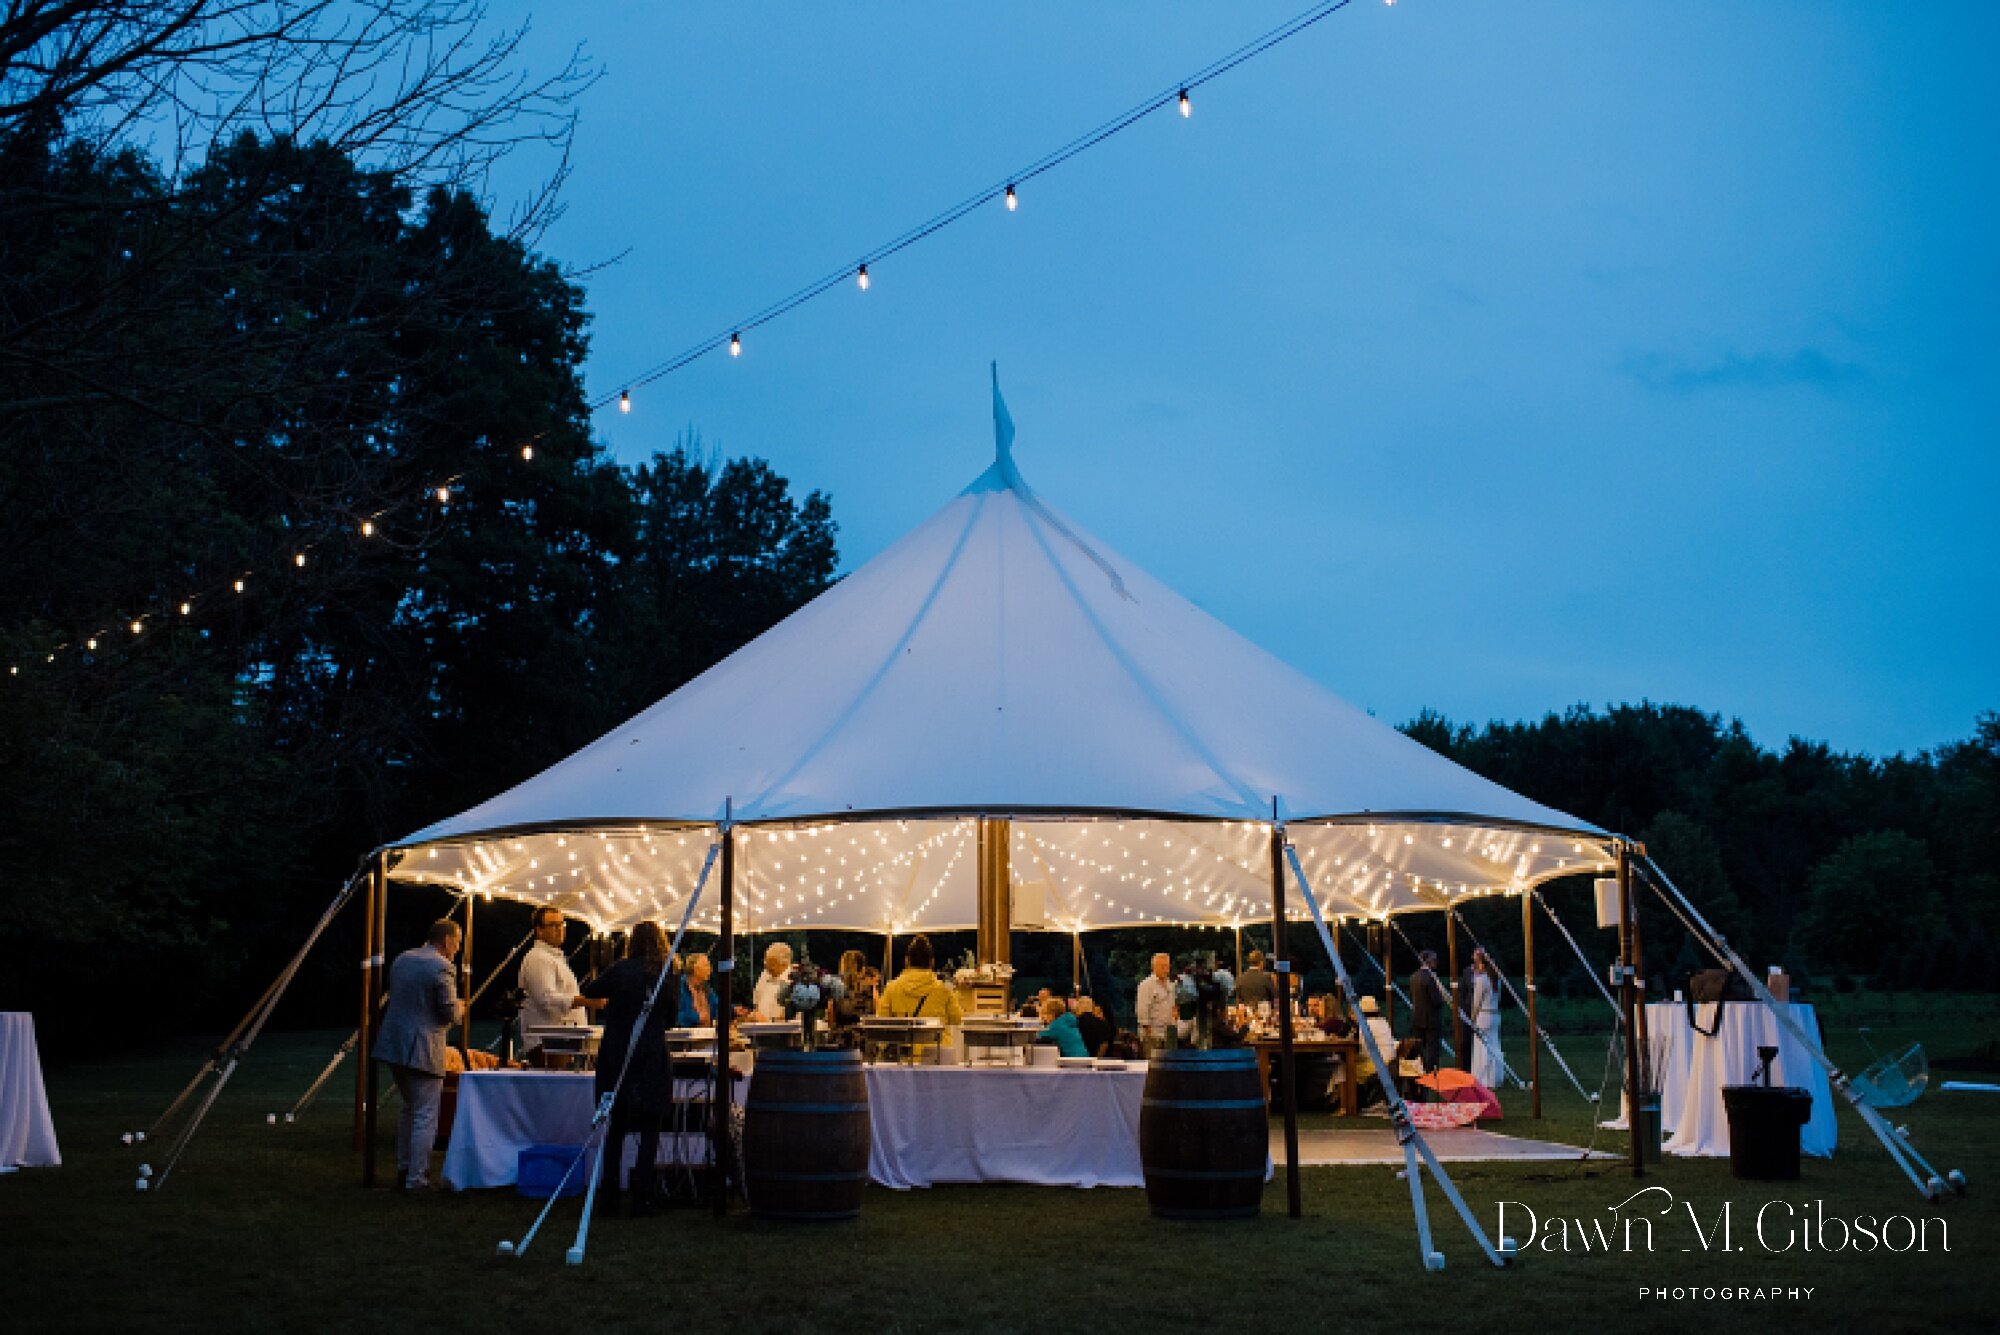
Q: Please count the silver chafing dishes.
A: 5